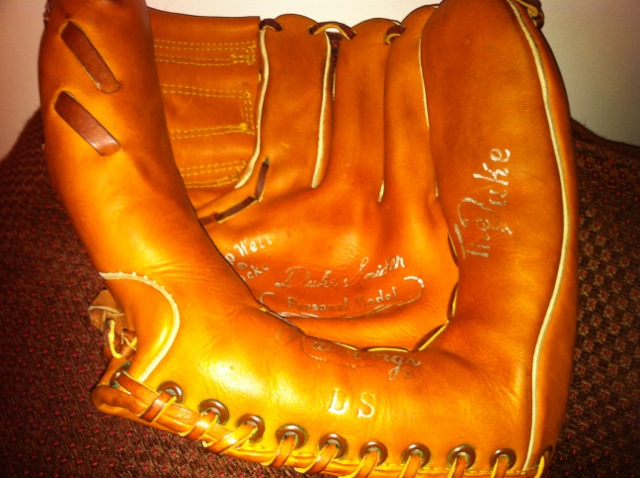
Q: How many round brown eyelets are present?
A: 11